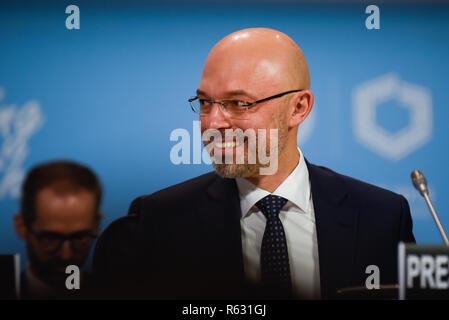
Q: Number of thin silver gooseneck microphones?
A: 1